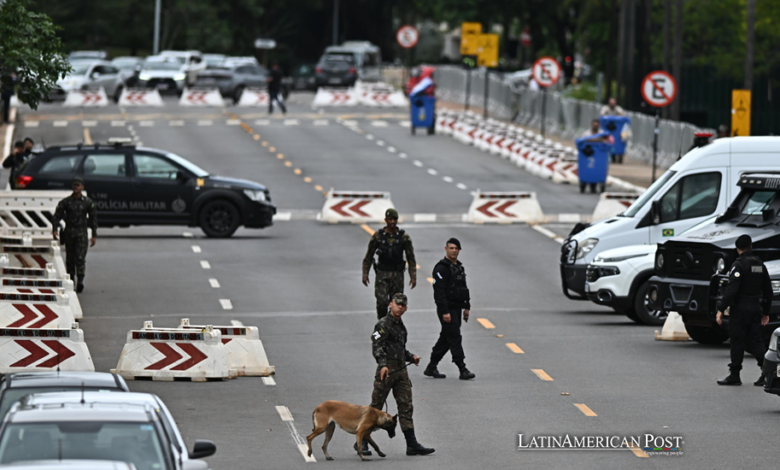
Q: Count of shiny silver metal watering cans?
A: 0